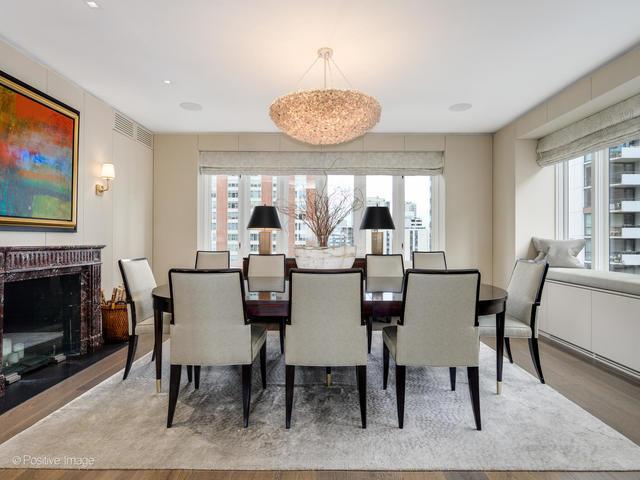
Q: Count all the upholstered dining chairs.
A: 9